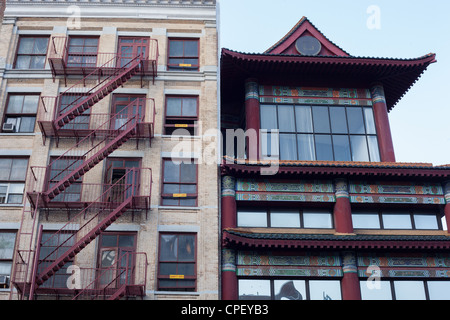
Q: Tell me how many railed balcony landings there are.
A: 4